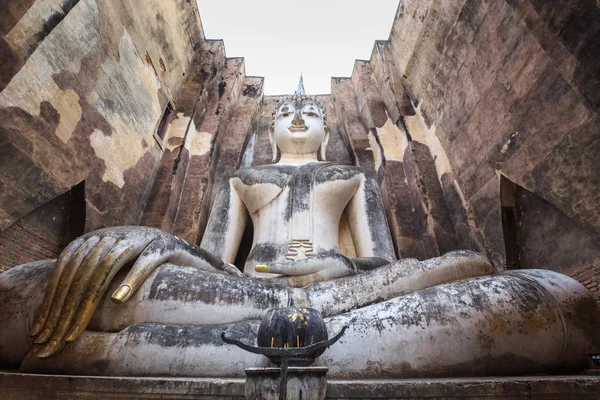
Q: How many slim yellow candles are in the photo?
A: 4